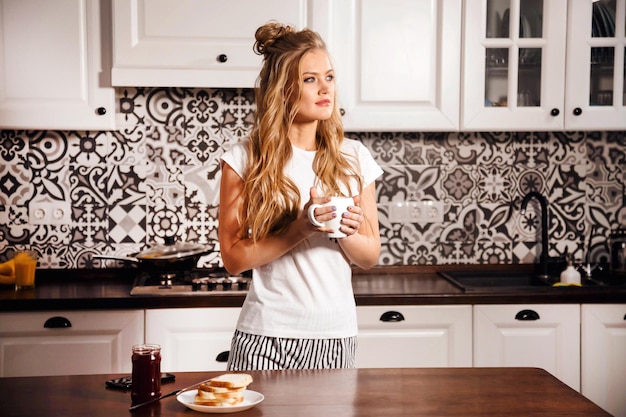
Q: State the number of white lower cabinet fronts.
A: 5